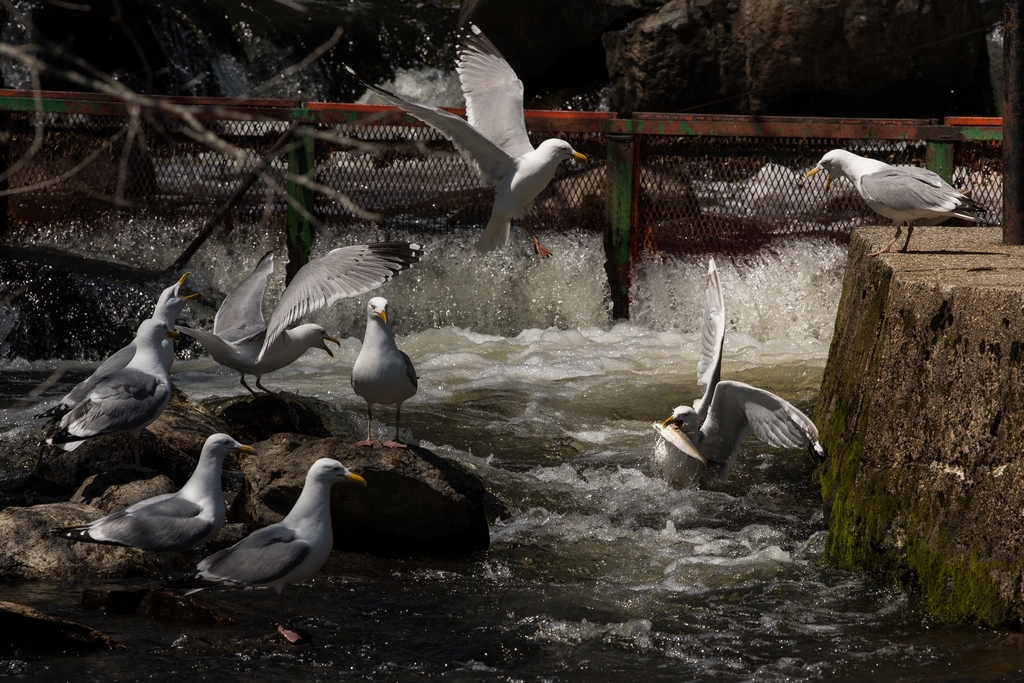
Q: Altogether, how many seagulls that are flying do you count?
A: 1